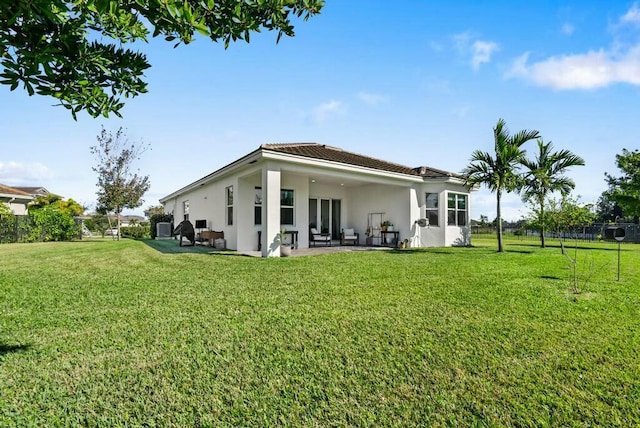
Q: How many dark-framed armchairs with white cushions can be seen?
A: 2